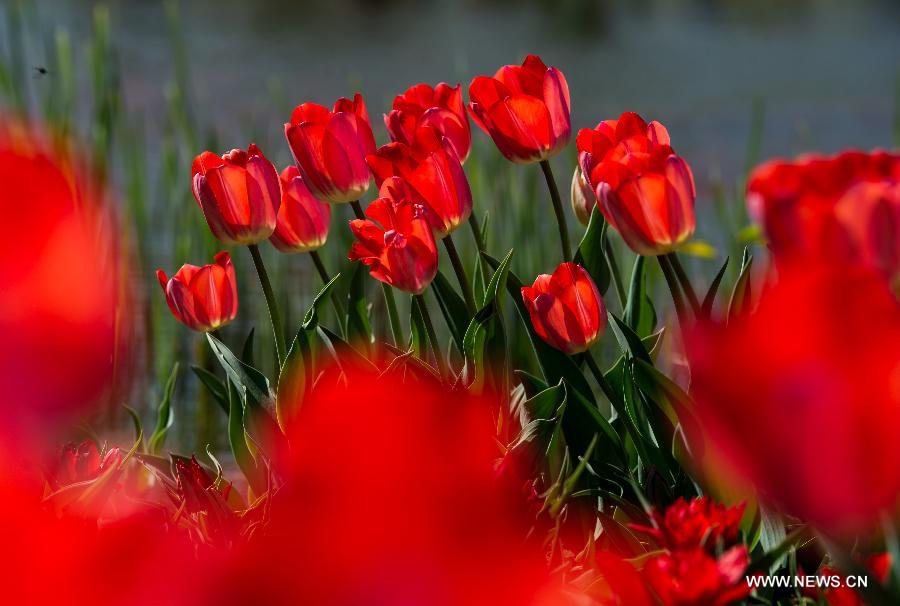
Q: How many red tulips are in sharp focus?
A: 11